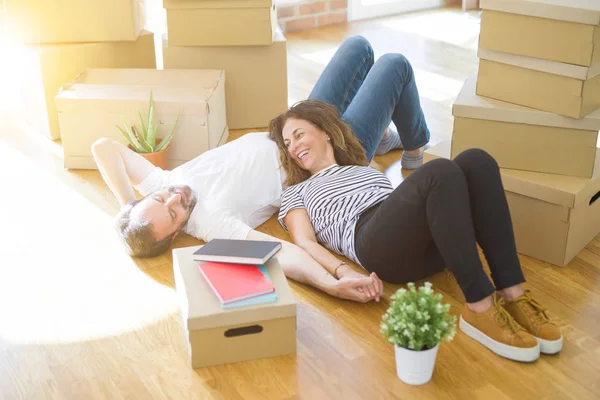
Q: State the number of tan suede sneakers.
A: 2